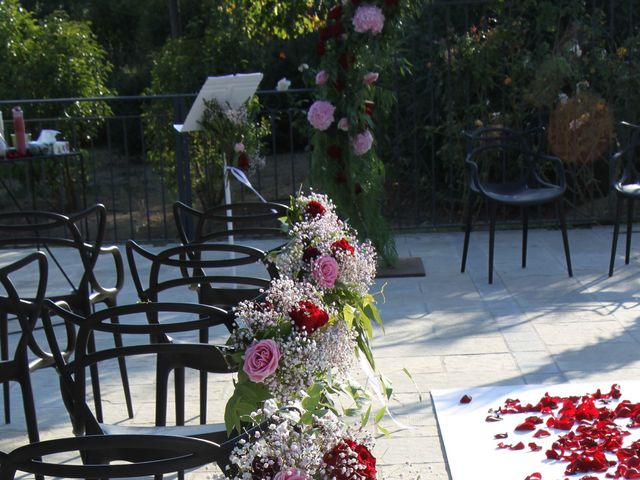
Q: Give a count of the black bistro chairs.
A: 8